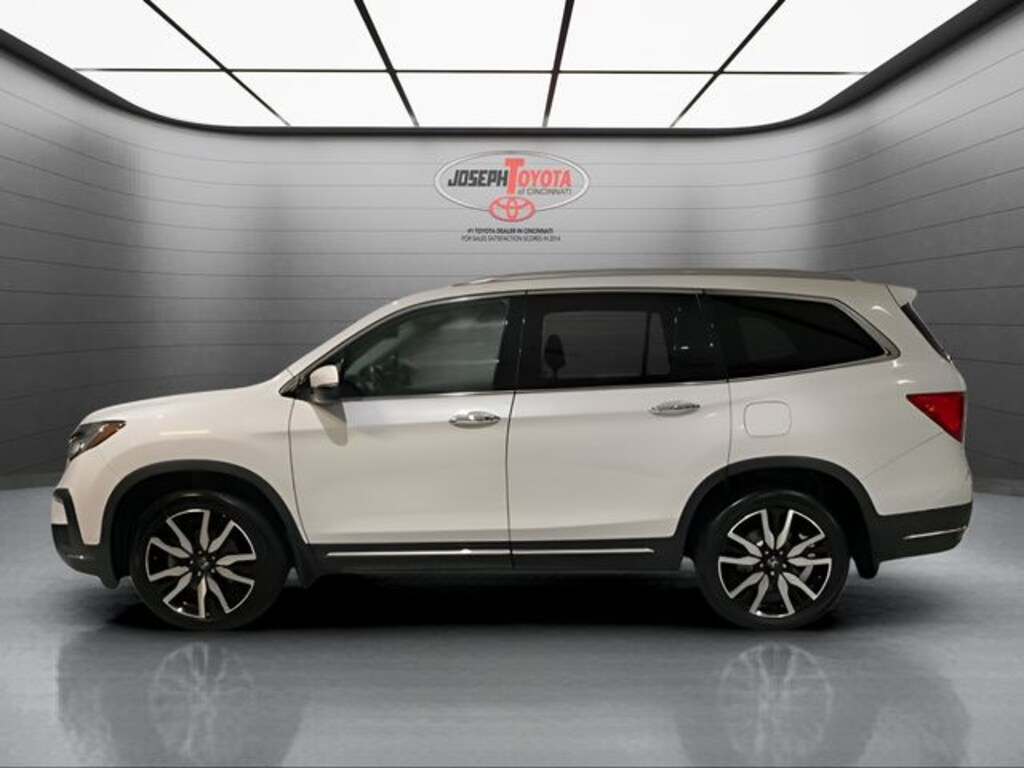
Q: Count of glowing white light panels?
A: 10